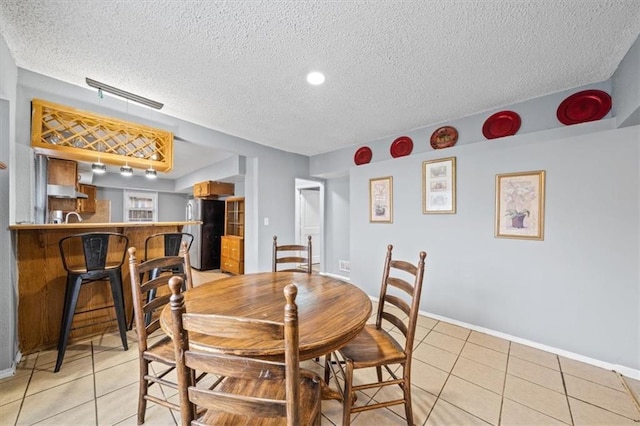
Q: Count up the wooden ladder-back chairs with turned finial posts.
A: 4